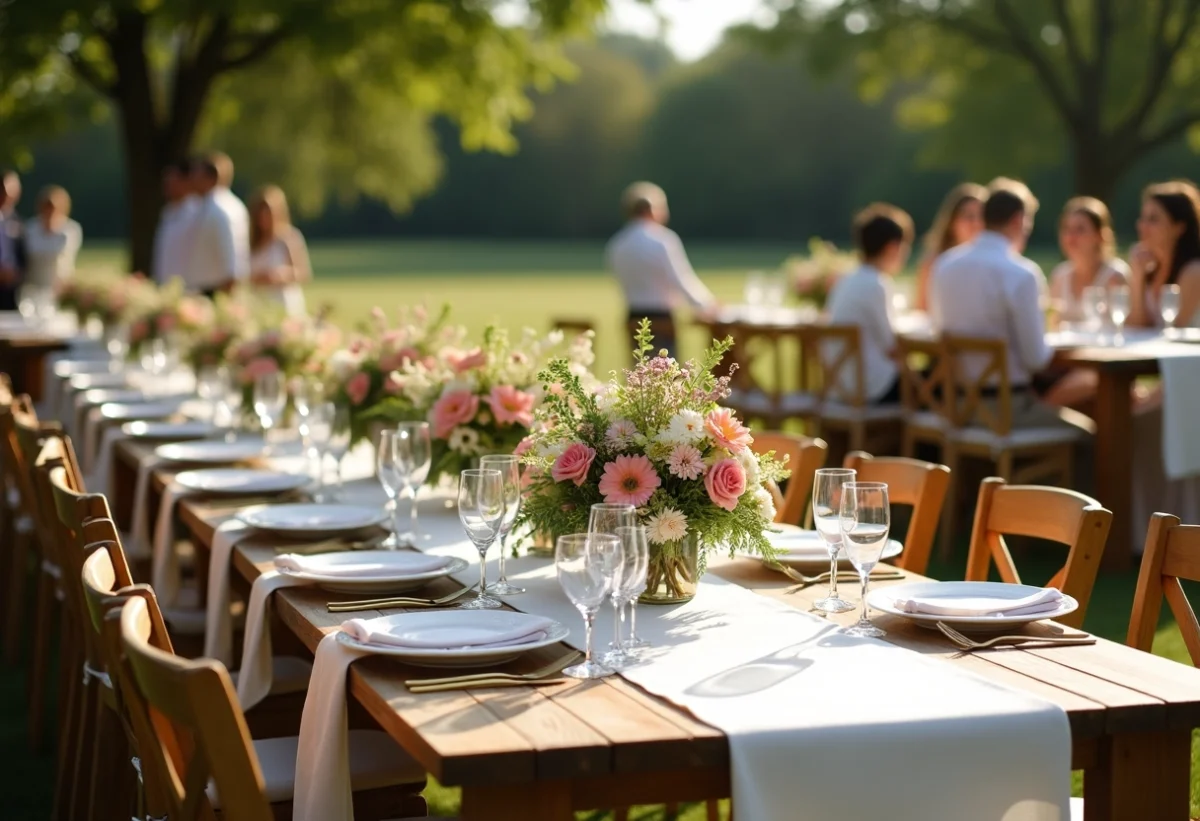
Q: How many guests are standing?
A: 6